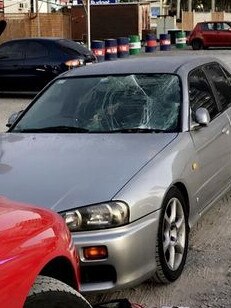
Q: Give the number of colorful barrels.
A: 7